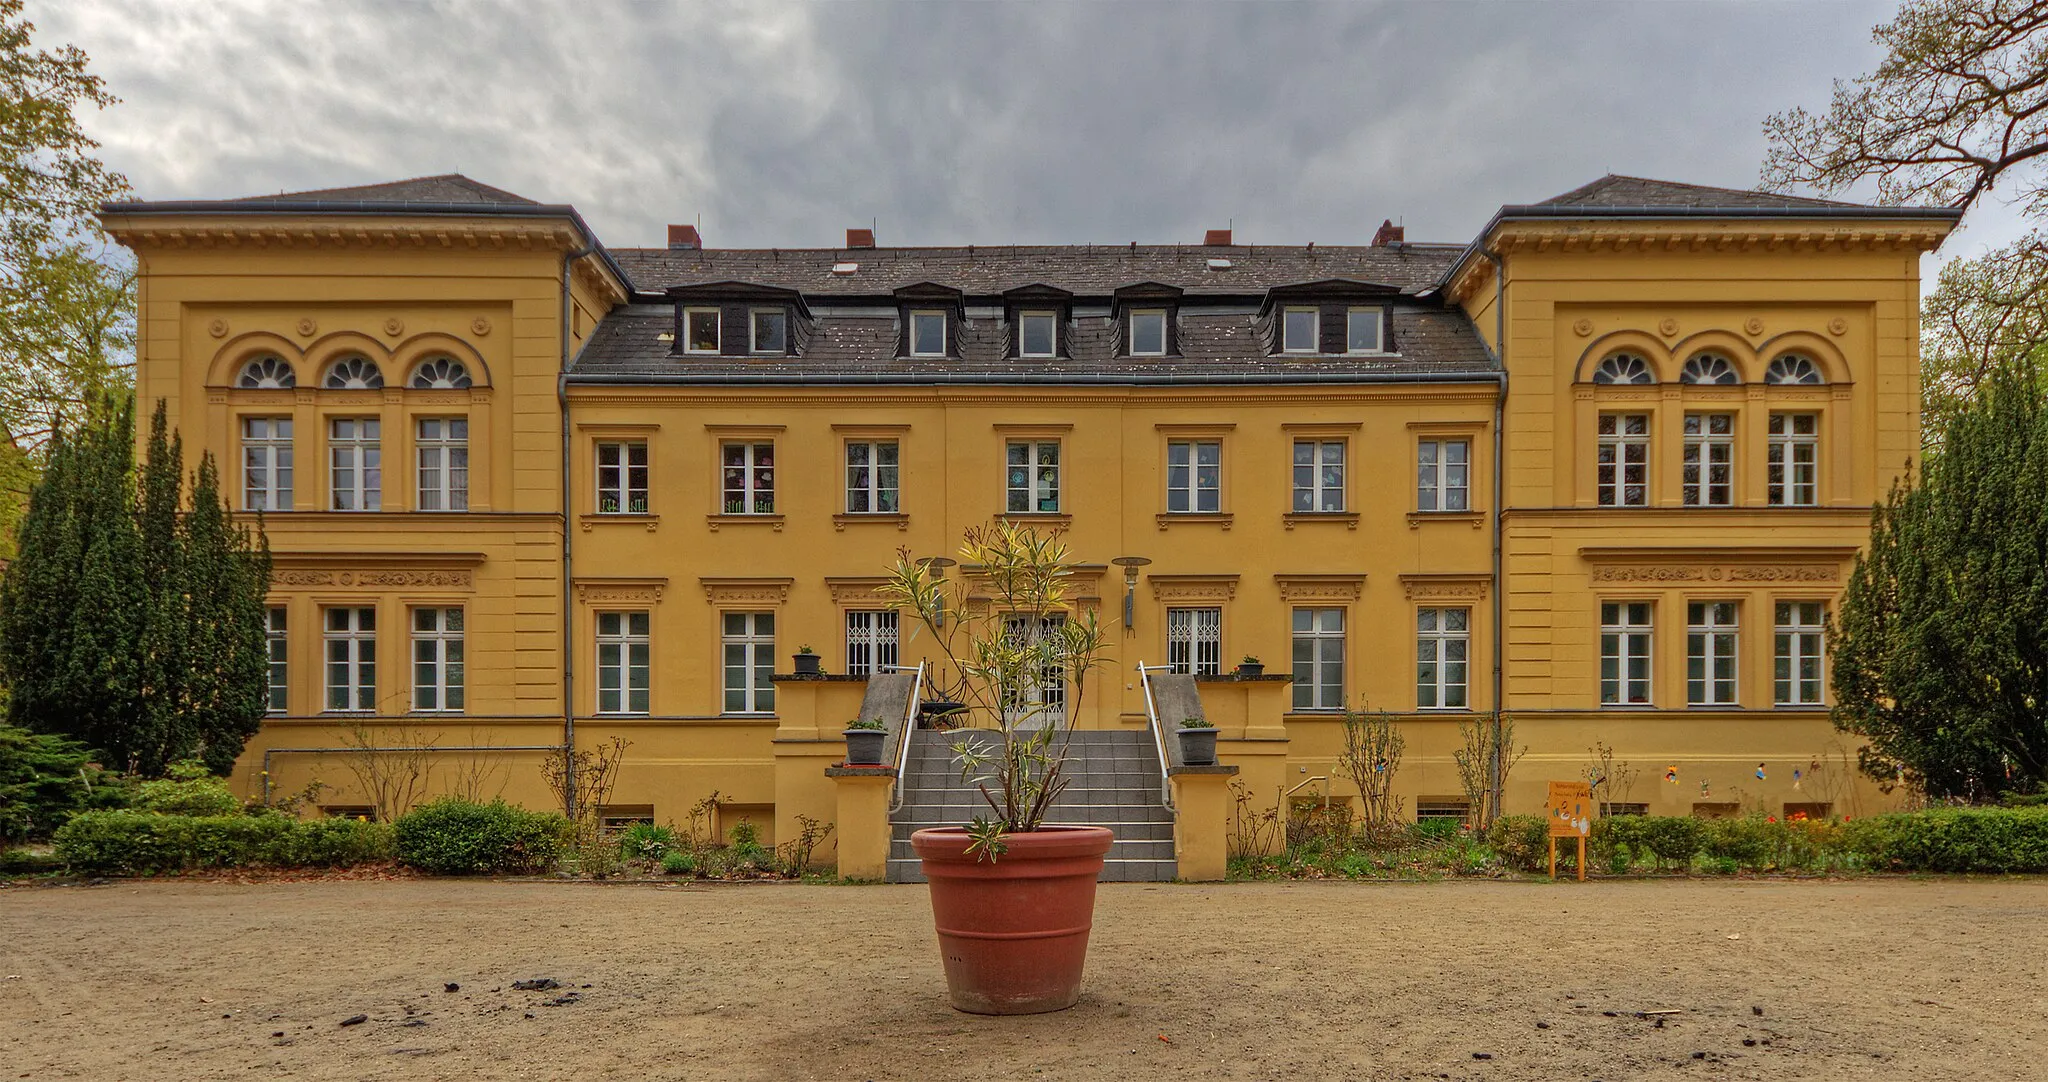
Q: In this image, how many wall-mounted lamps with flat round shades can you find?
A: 2